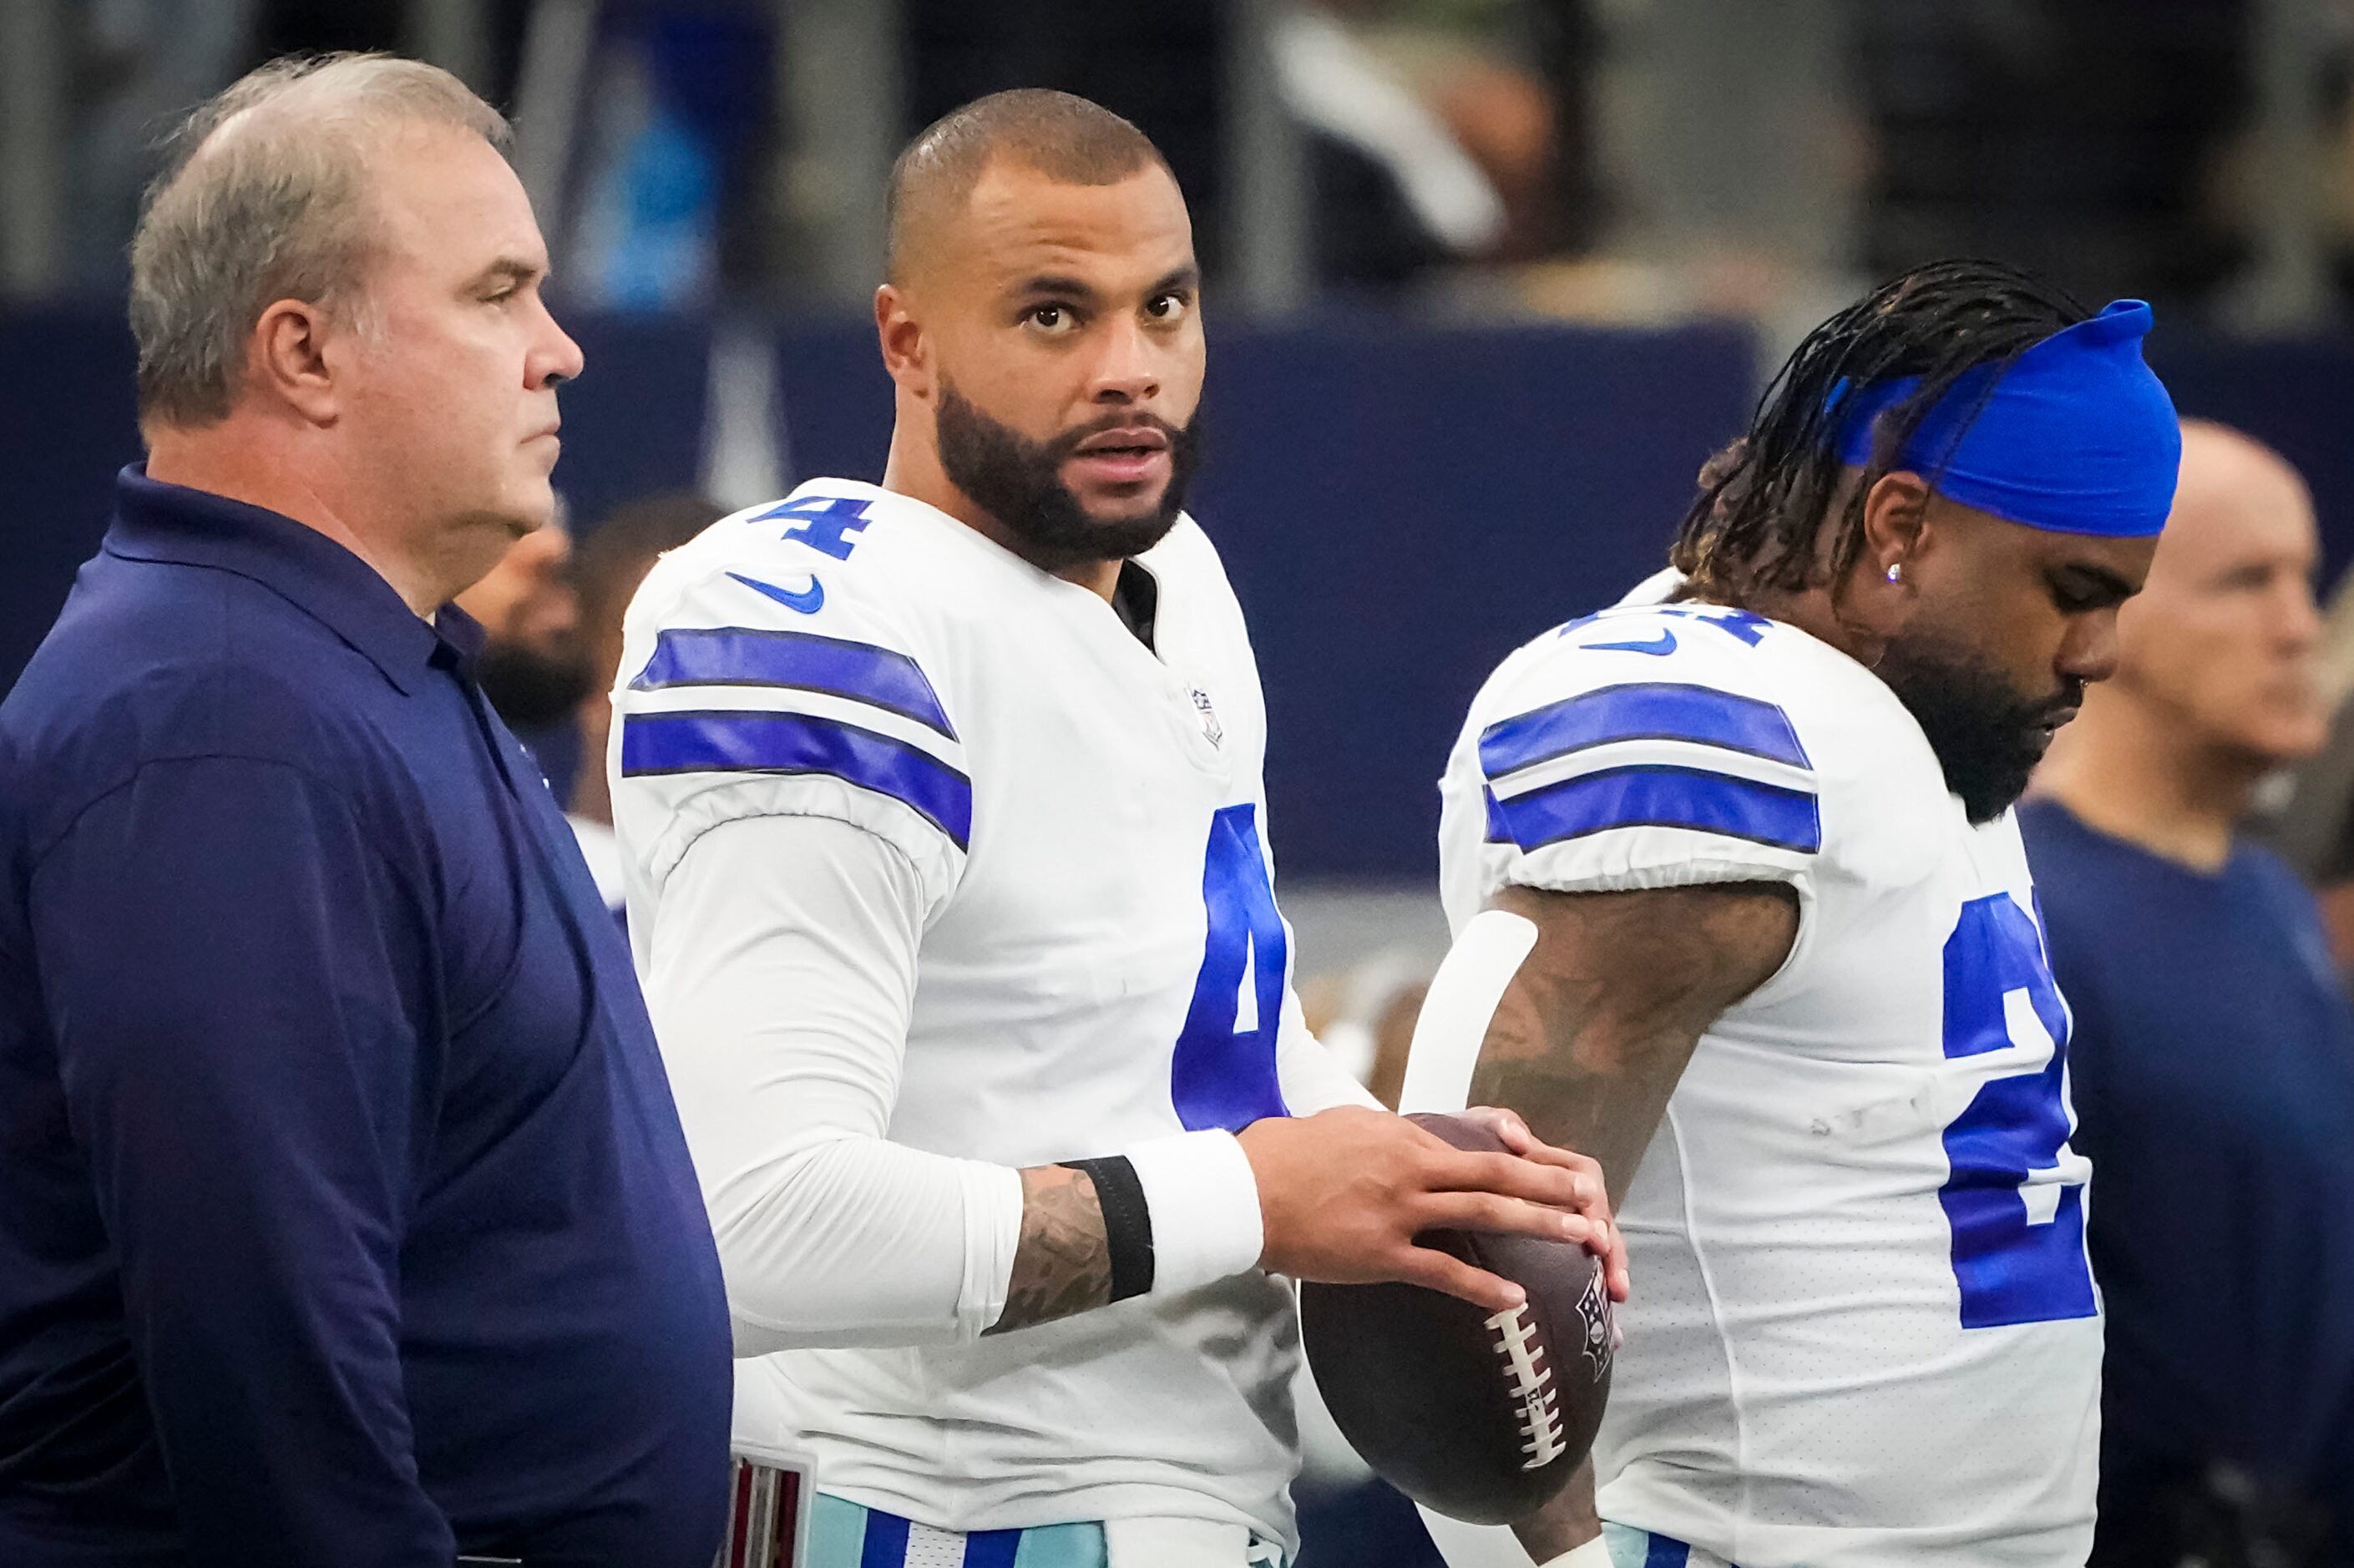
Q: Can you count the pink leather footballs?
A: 0